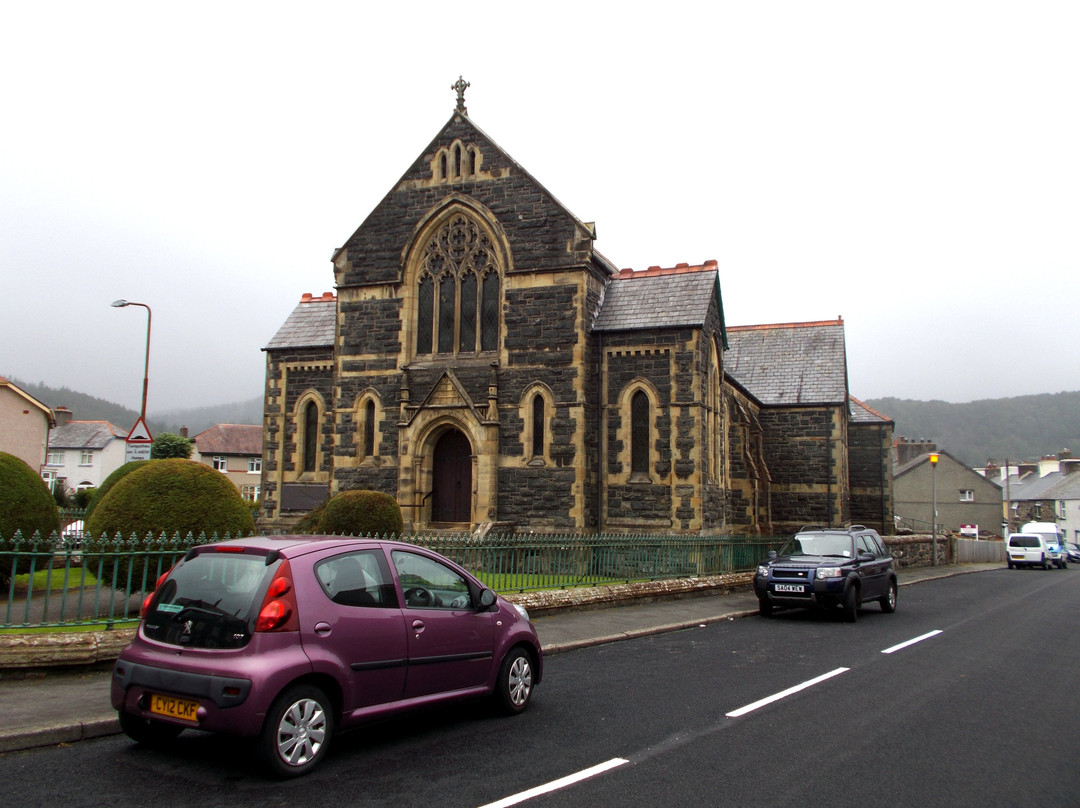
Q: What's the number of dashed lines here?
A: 3